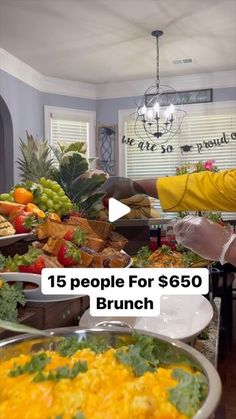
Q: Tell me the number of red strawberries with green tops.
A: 4